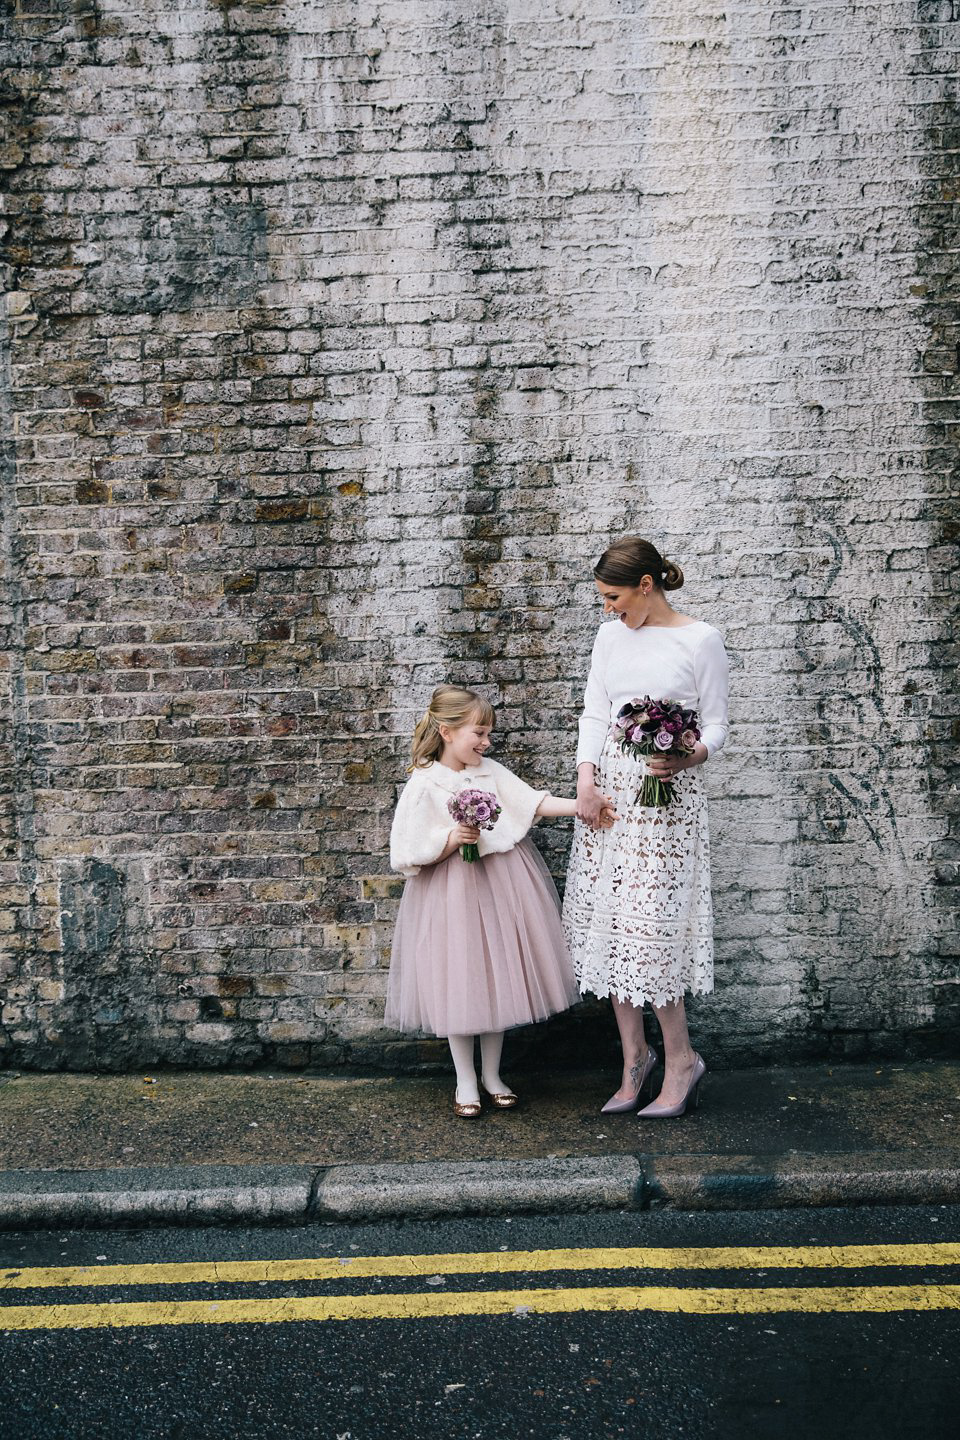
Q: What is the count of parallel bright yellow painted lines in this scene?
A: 2